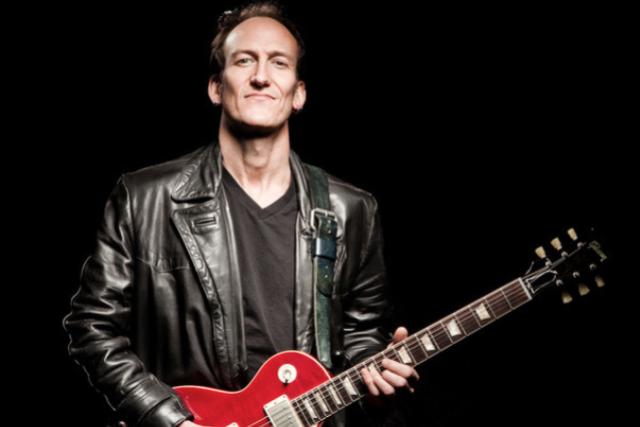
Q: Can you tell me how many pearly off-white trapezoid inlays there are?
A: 9